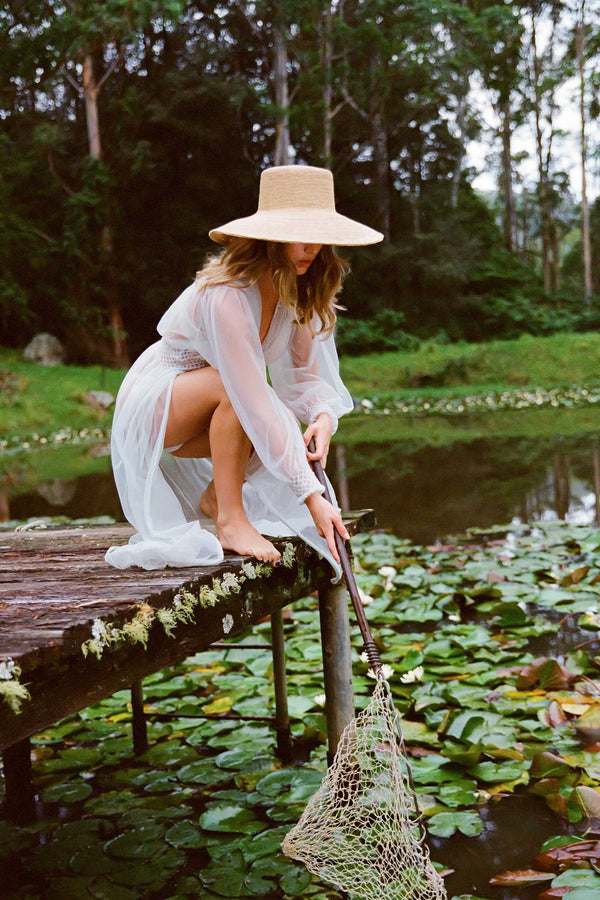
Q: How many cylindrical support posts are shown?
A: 4